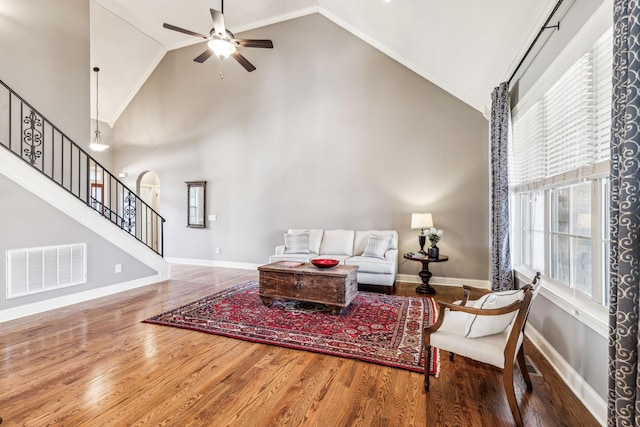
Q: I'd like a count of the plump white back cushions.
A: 3